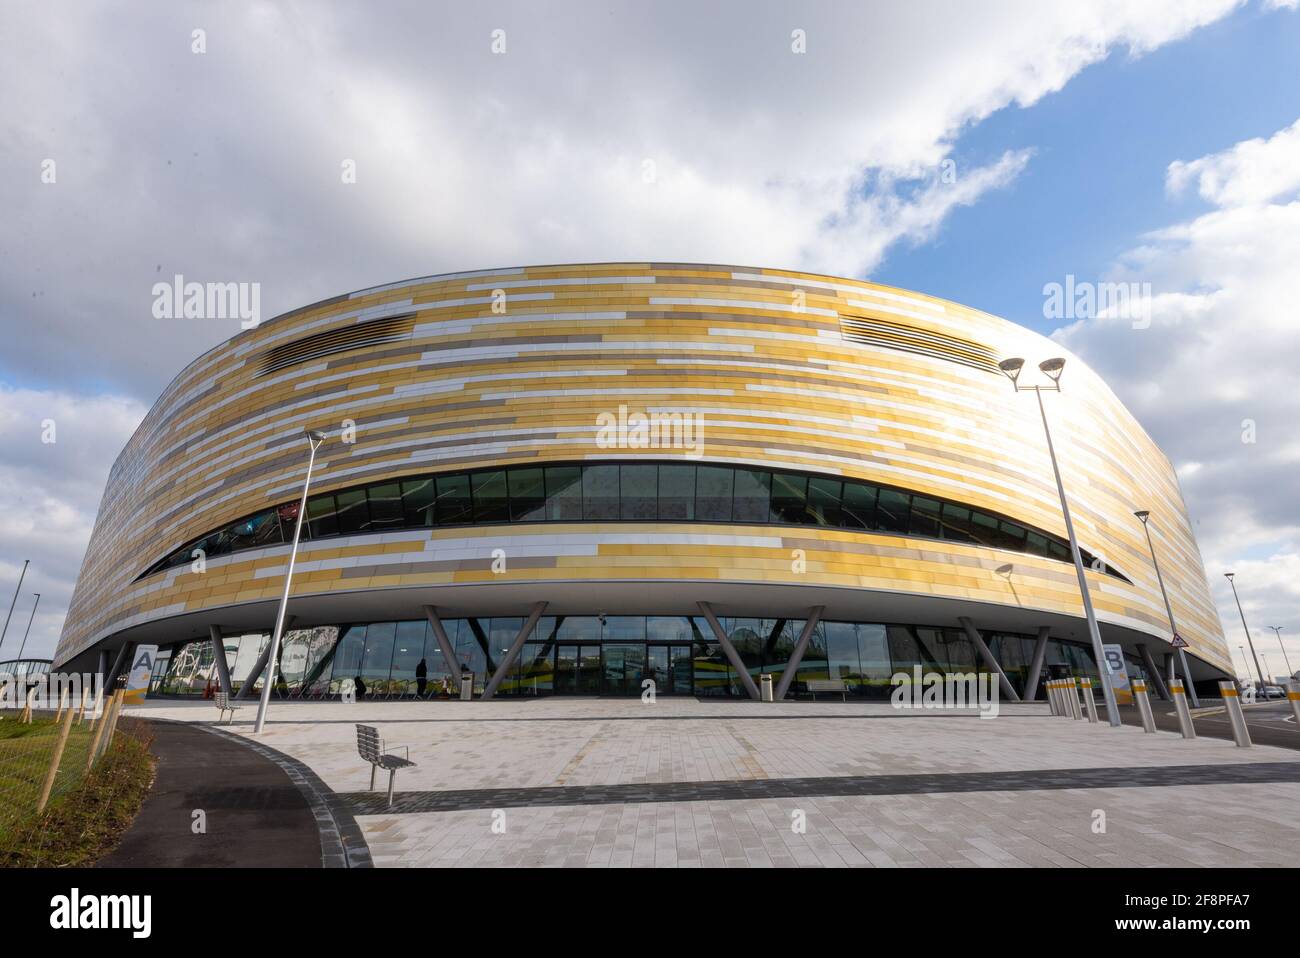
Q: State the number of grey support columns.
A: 12